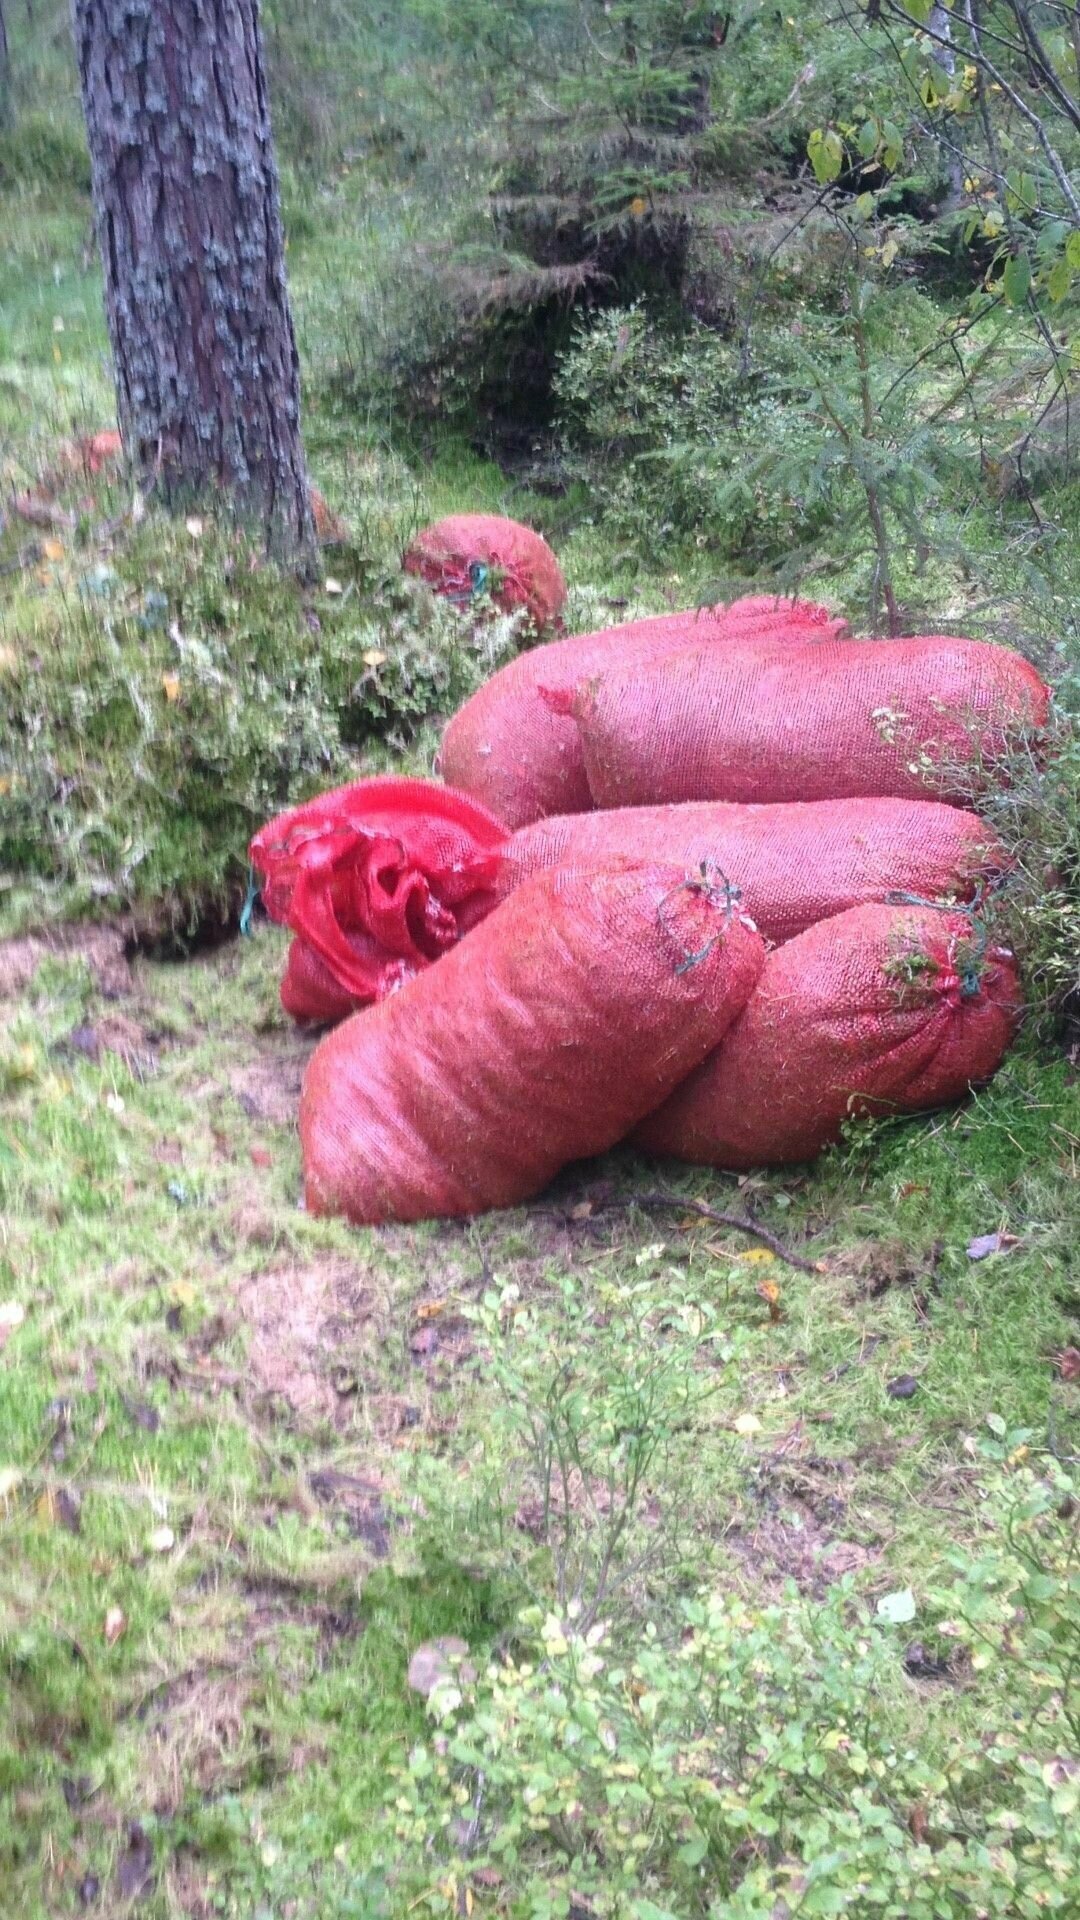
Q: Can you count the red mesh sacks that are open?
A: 1